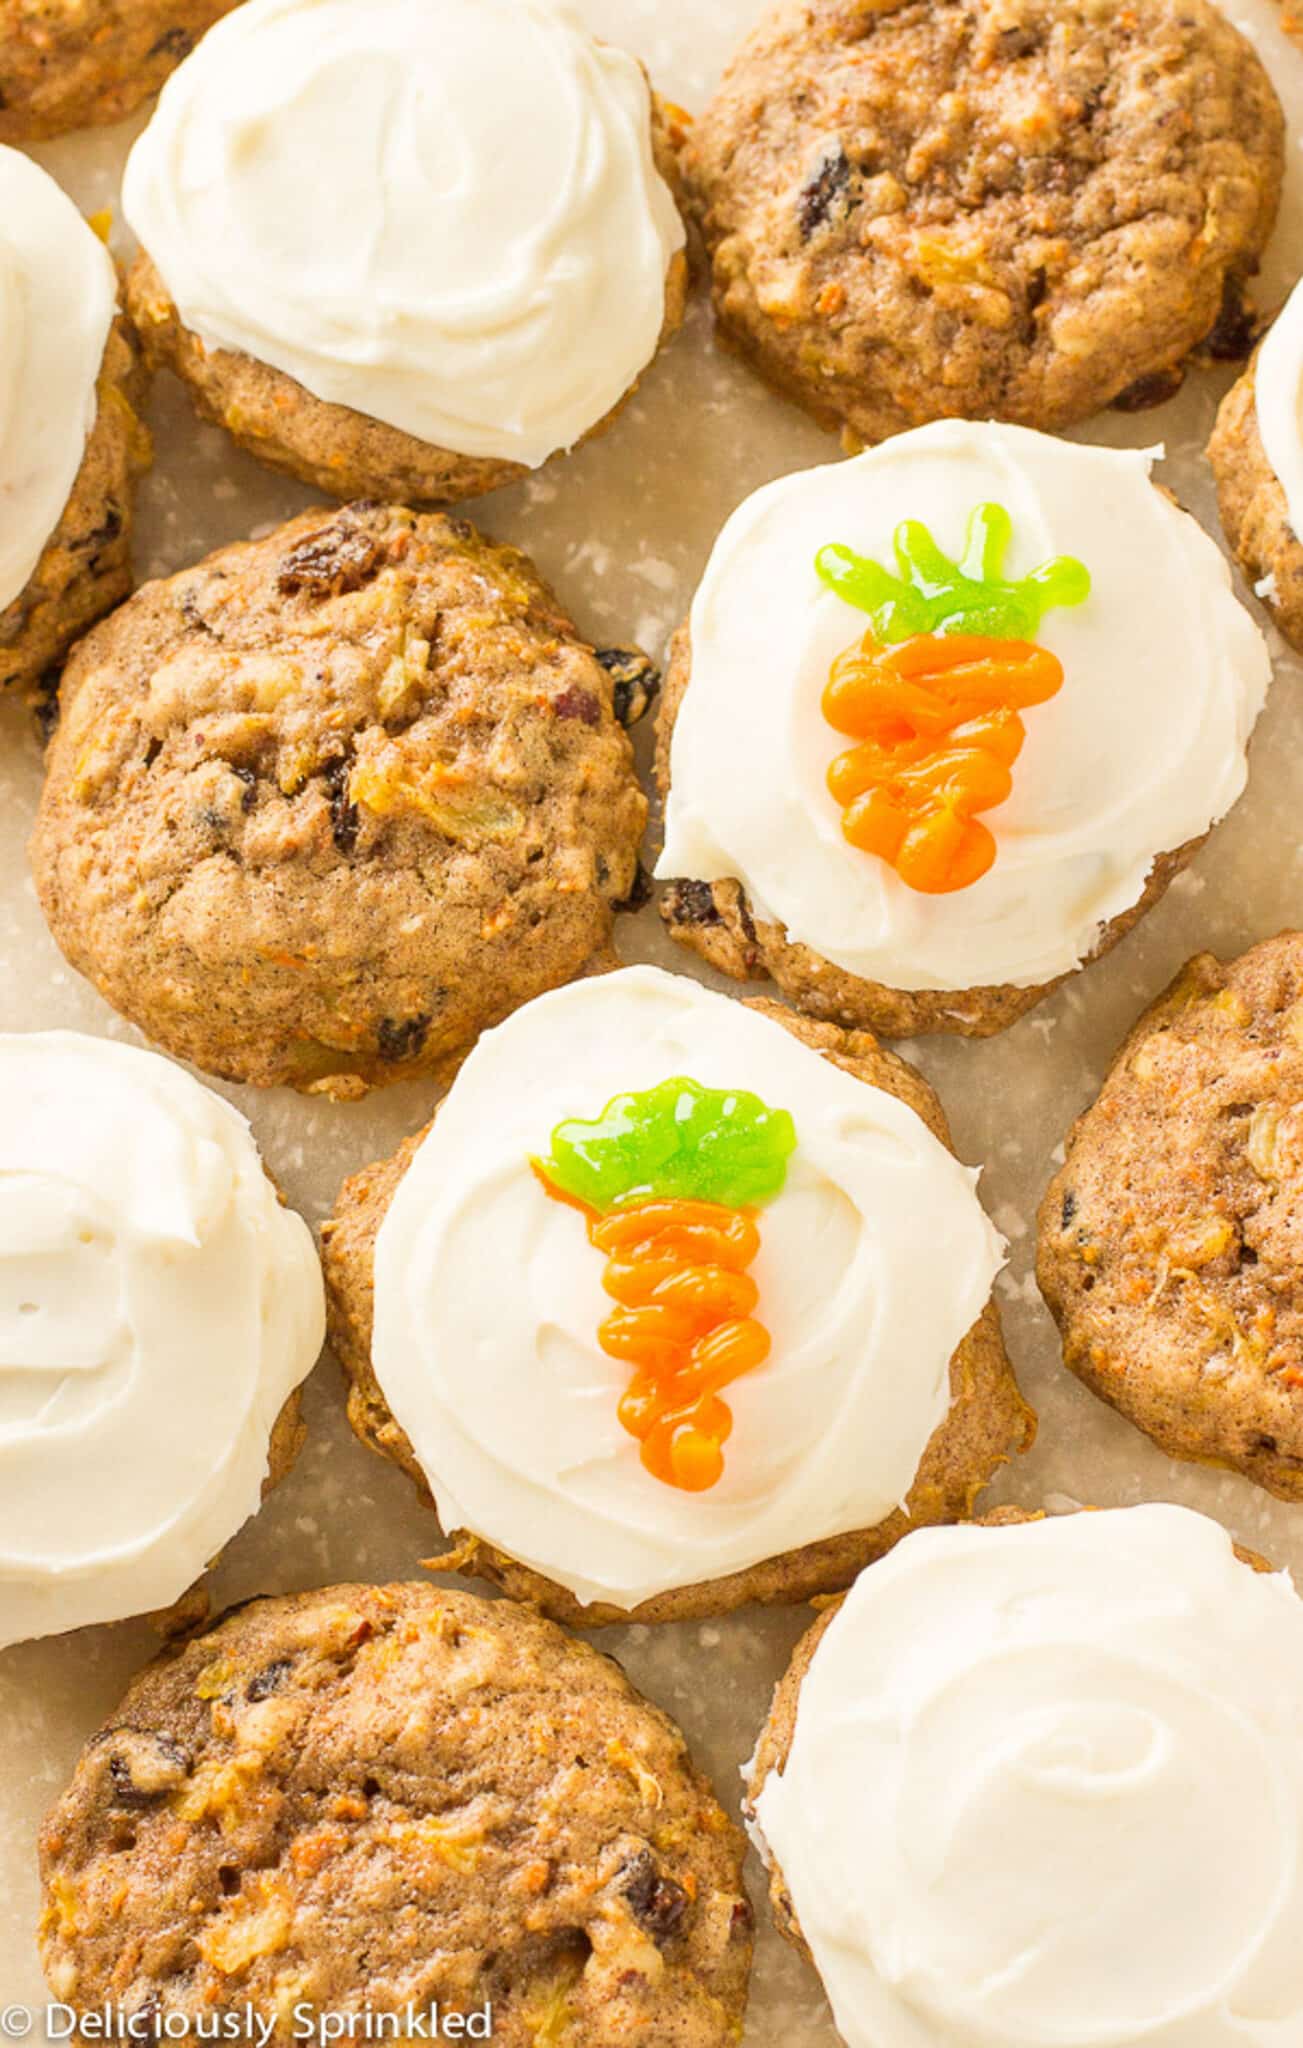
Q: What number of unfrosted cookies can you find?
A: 5